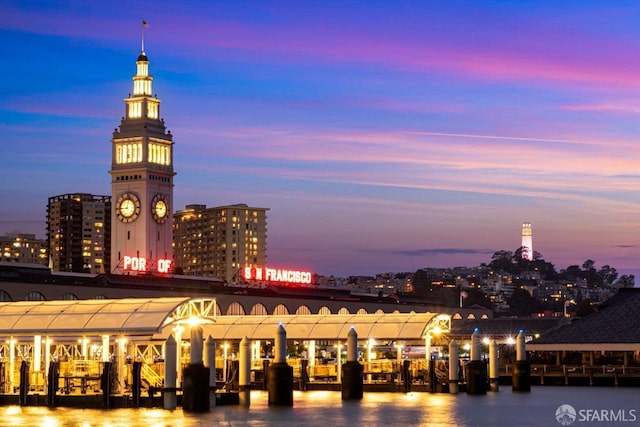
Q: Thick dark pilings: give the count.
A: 5